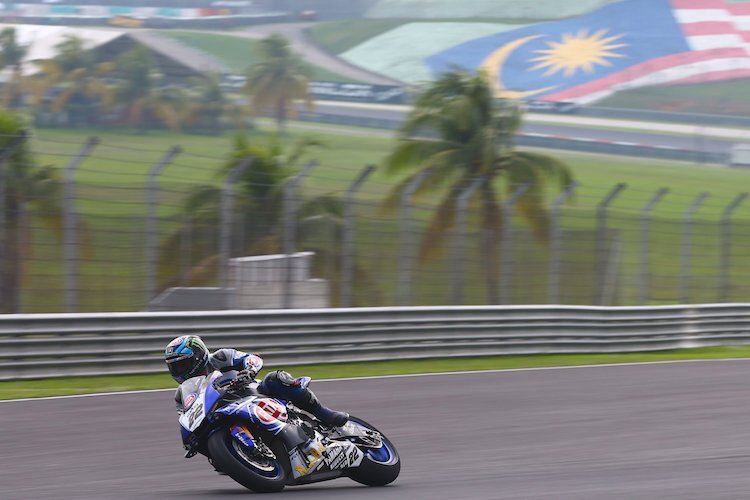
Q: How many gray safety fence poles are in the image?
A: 14